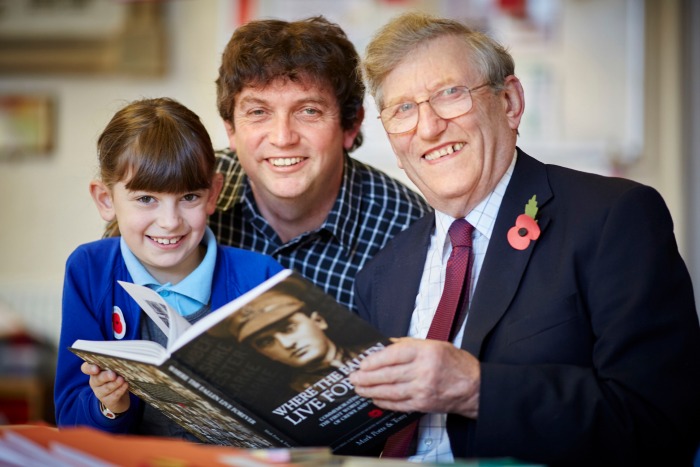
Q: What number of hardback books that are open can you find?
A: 1